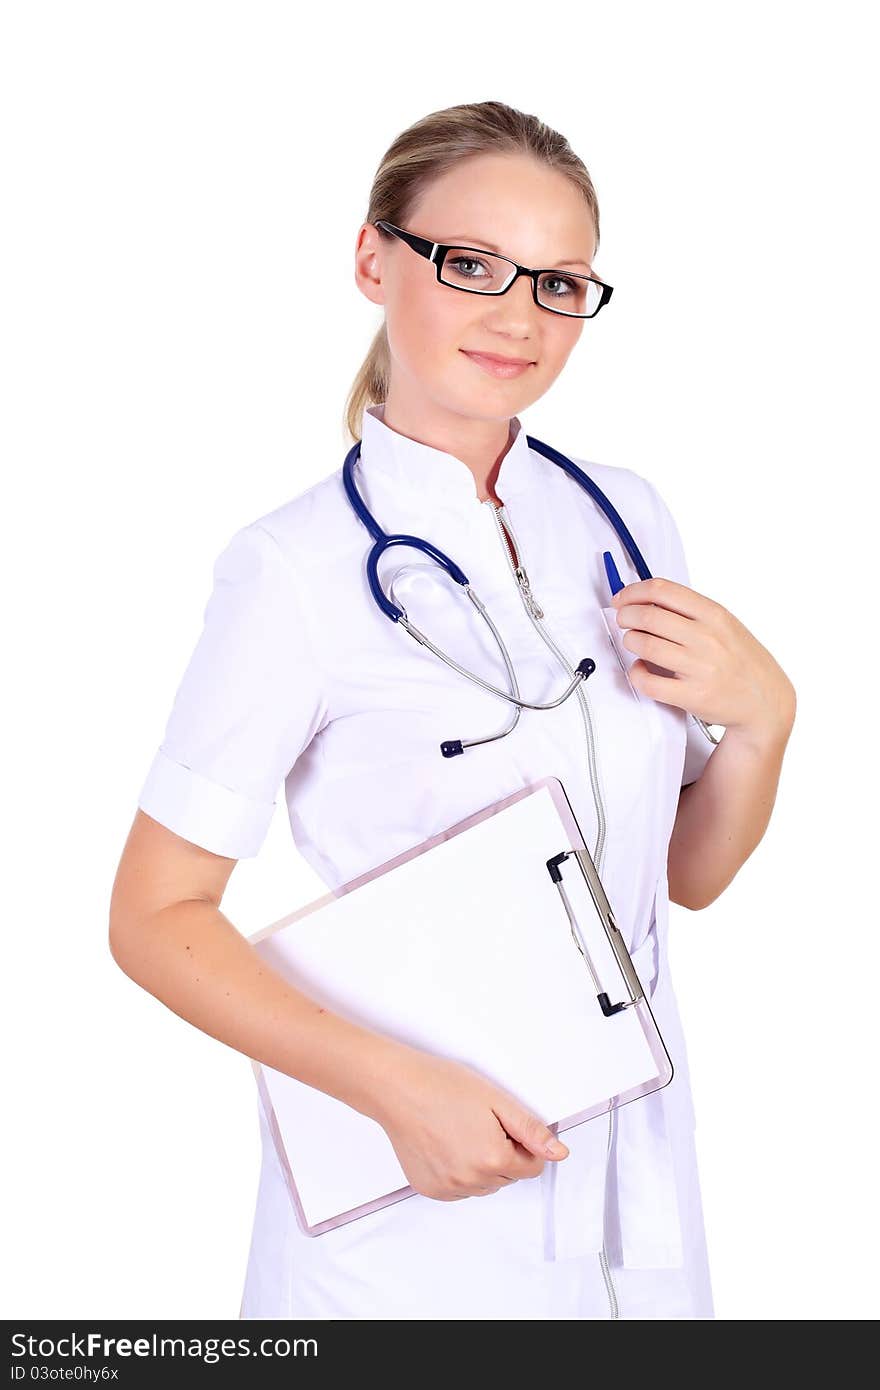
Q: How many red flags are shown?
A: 0